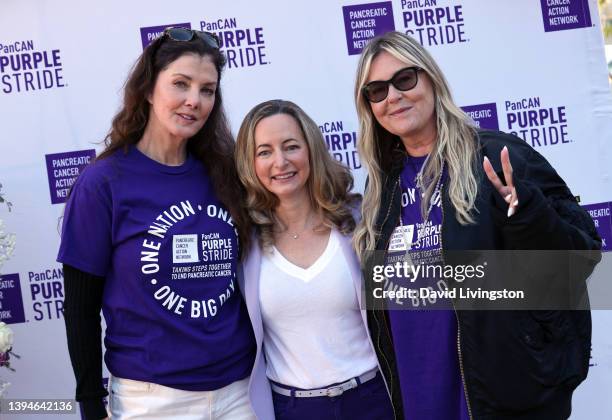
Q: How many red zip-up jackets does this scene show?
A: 0